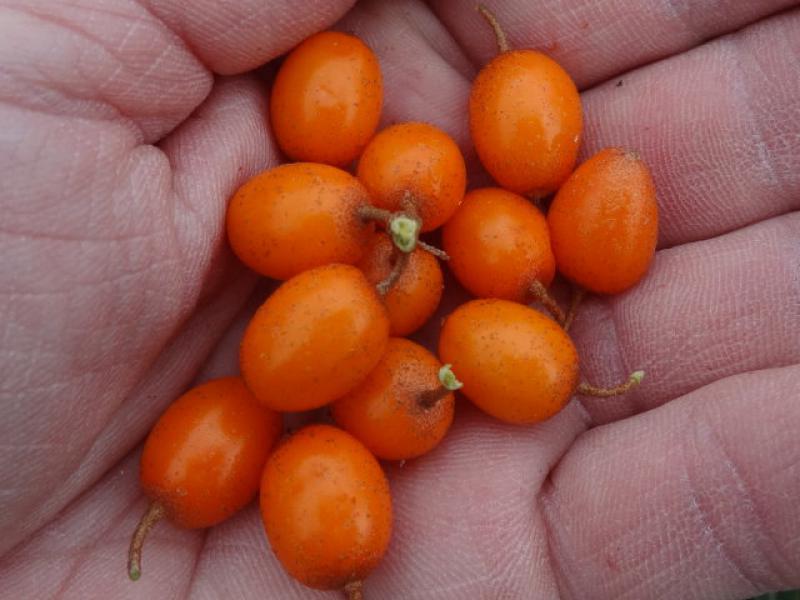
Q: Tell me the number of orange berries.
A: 12